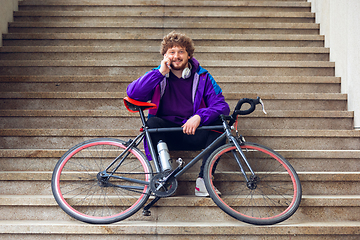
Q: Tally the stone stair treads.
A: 14